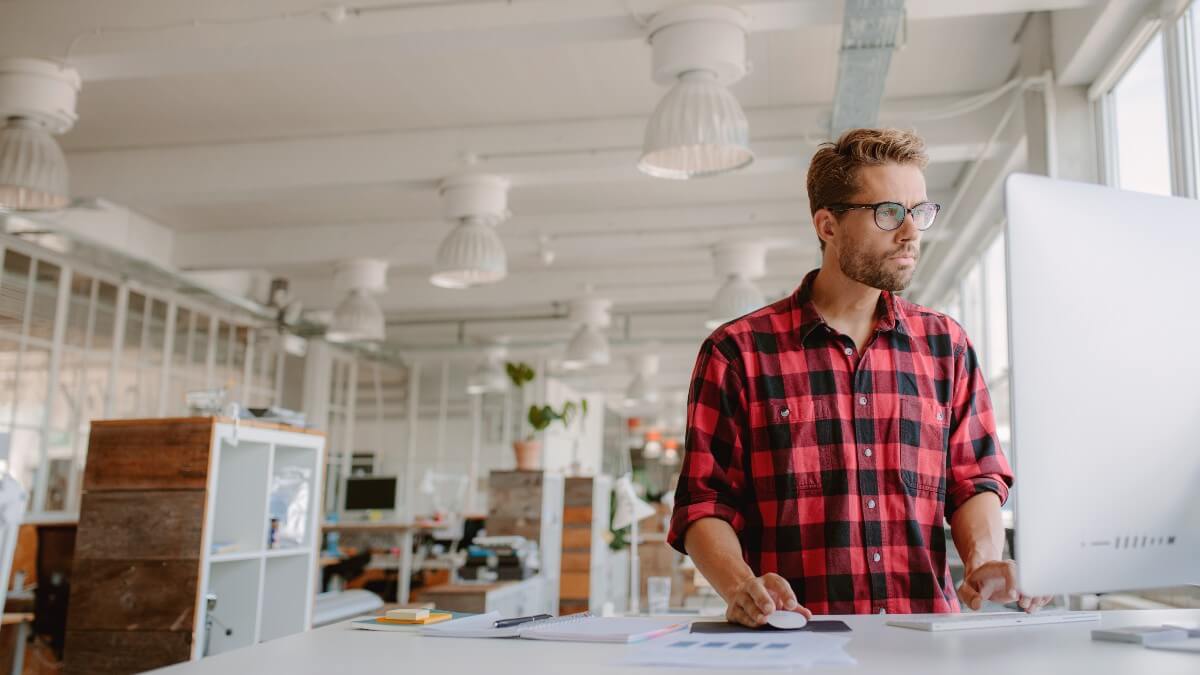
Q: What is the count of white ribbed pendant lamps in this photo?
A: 8